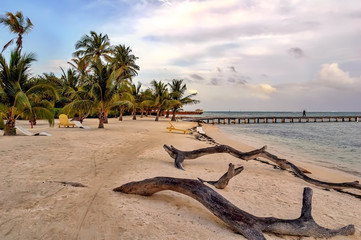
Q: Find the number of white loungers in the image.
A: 2